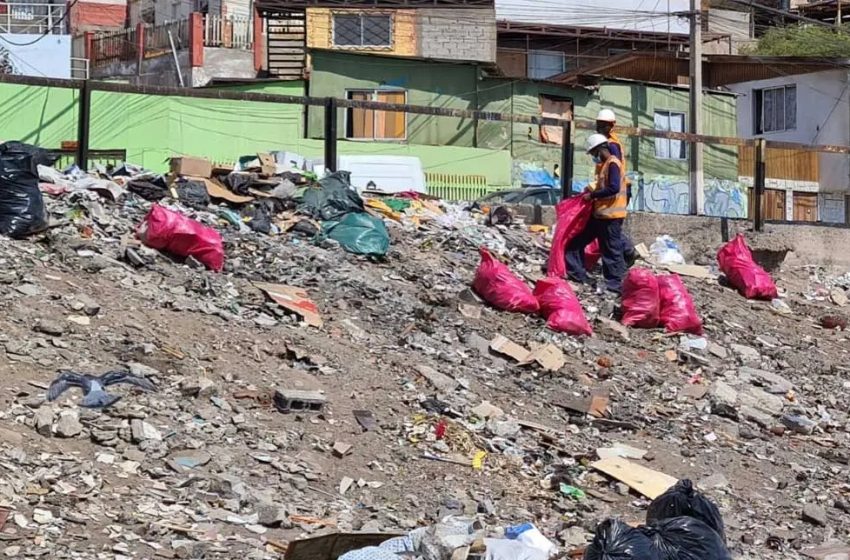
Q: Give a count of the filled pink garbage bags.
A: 6